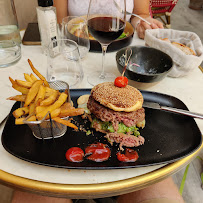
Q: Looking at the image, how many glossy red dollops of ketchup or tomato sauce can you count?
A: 3